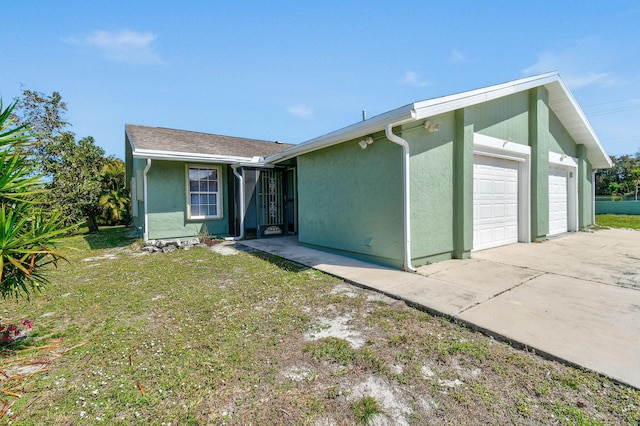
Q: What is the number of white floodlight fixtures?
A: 2